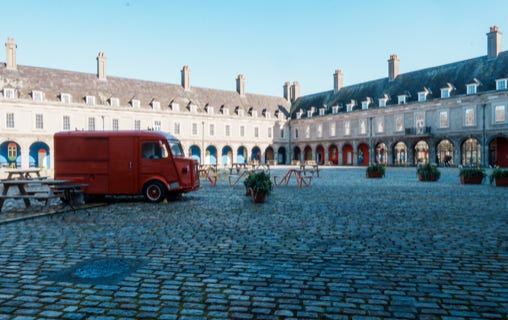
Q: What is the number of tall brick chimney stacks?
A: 9